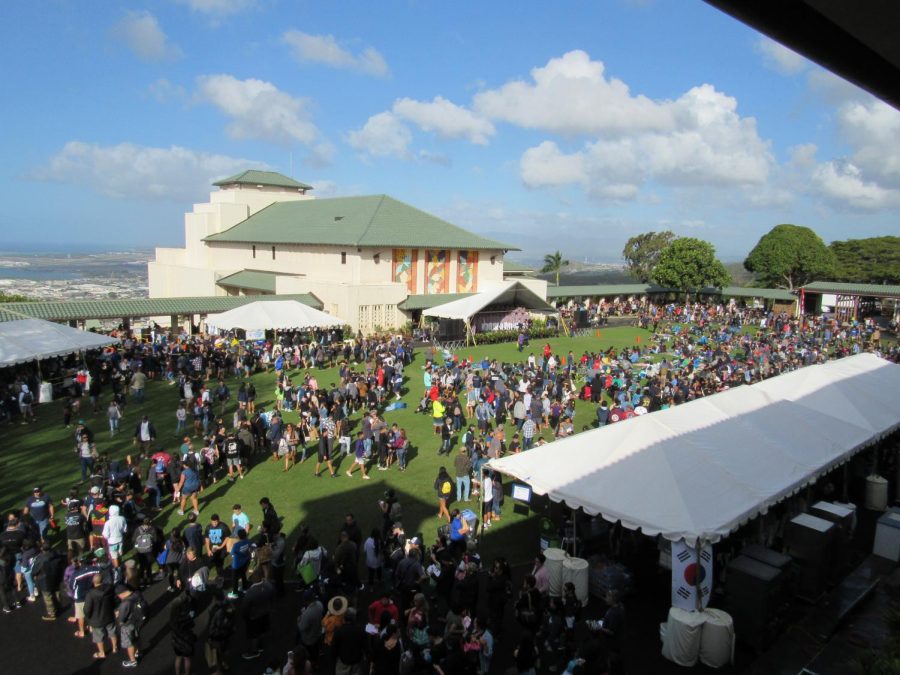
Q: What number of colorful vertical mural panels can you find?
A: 3